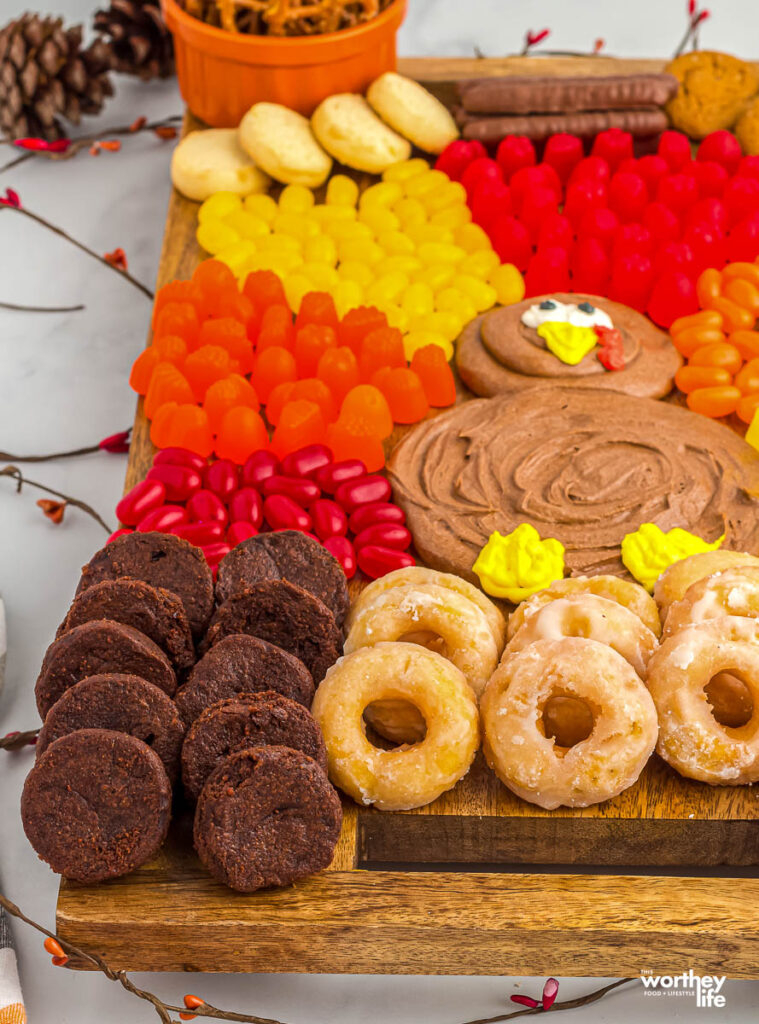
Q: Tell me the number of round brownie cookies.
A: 10